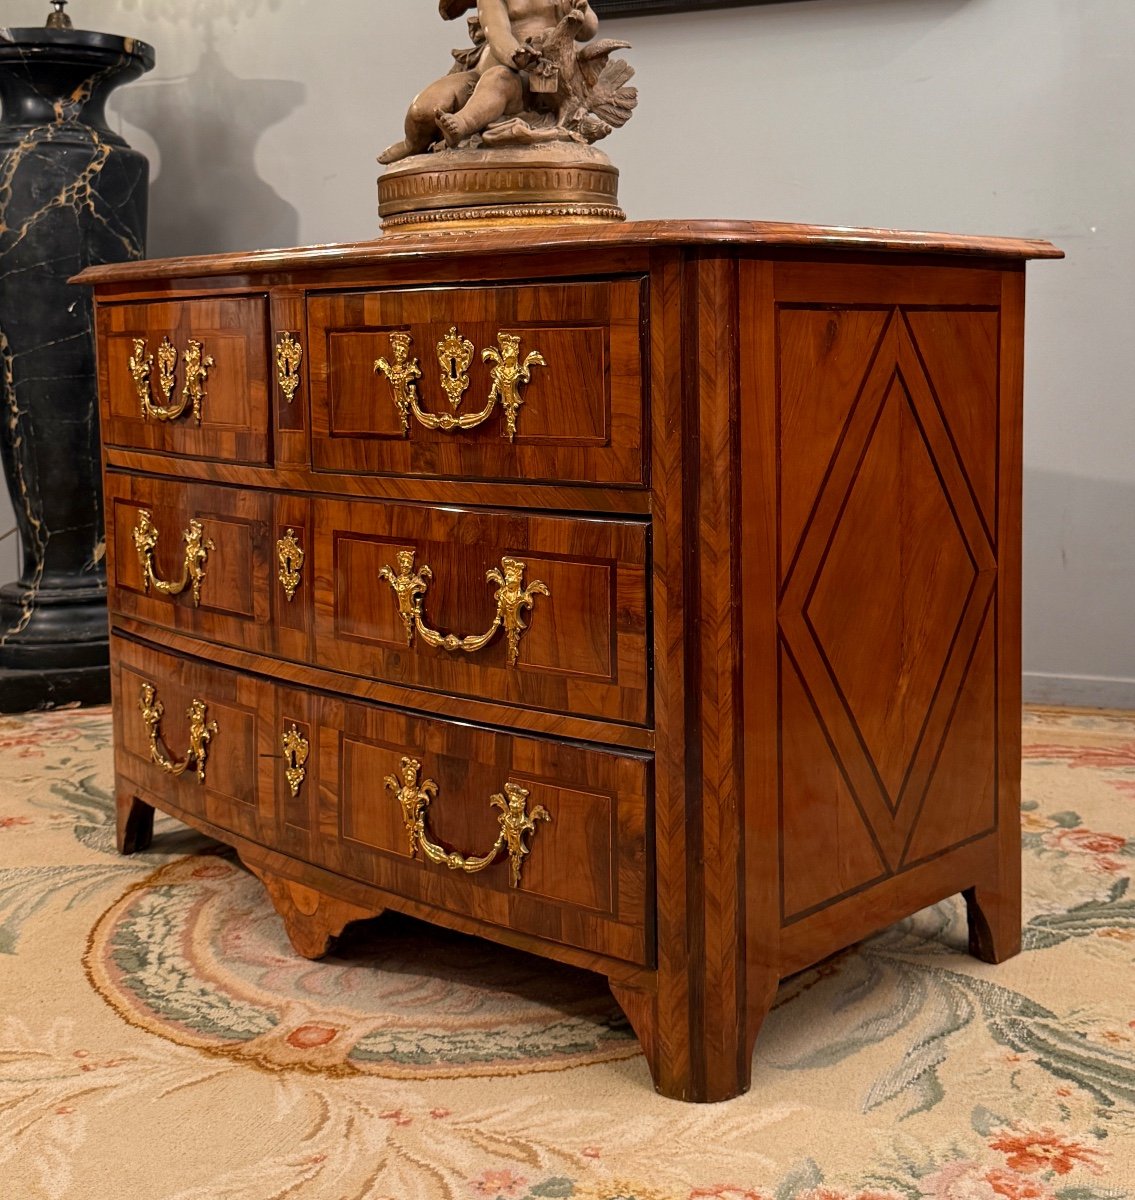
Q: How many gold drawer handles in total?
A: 6